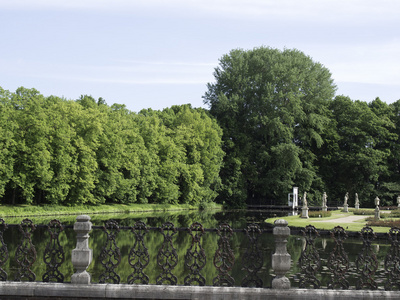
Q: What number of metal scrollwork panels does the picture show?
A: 13